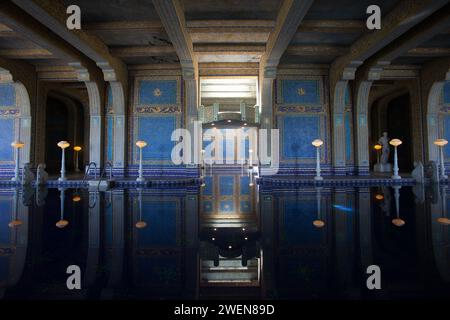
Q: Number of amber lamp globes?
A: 8